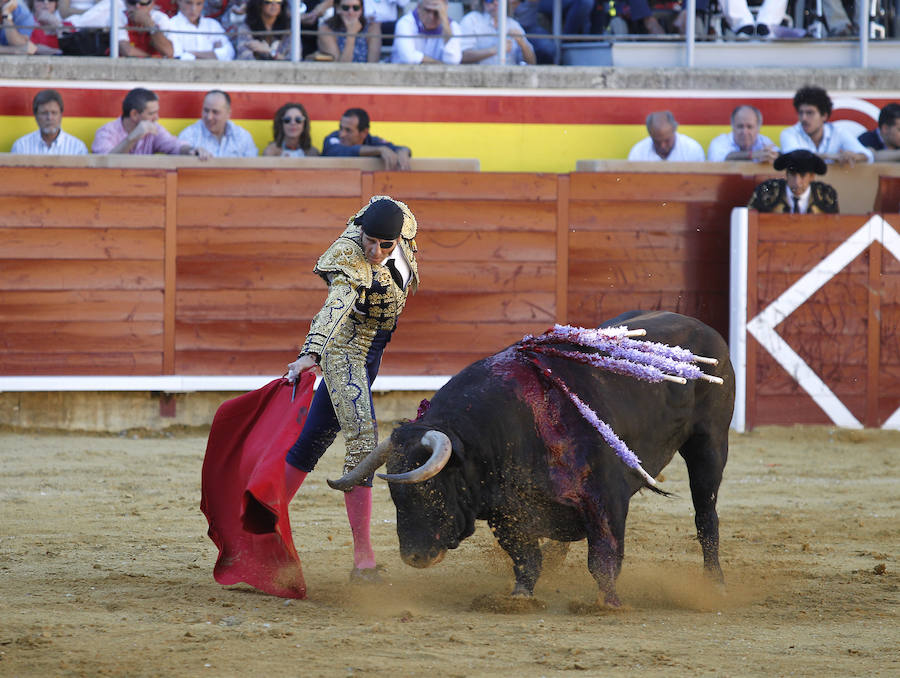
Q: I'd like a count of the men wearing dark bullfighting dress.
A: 2